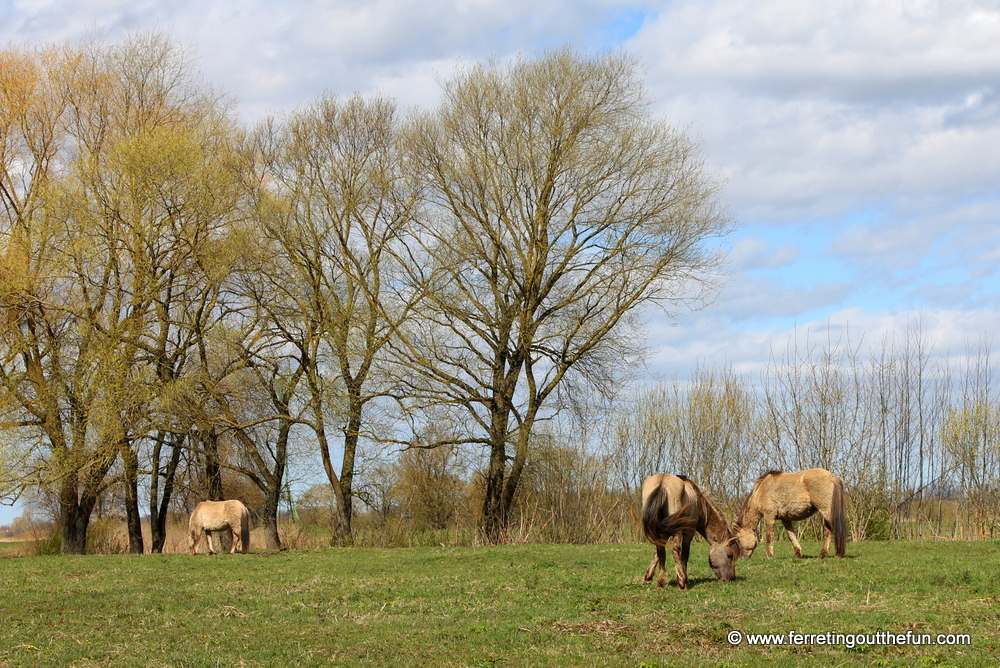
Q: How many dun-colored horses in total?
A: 3